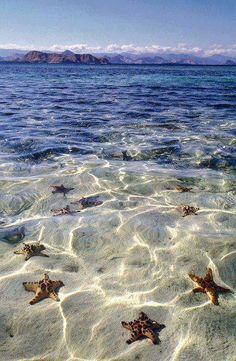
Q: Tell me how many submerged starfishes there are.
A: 9